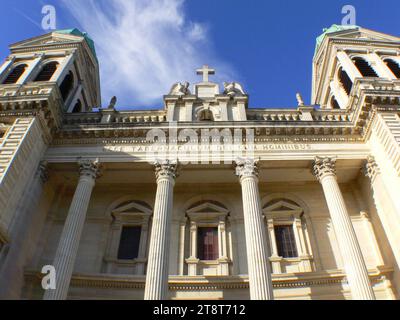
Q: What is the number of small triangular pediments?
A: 3